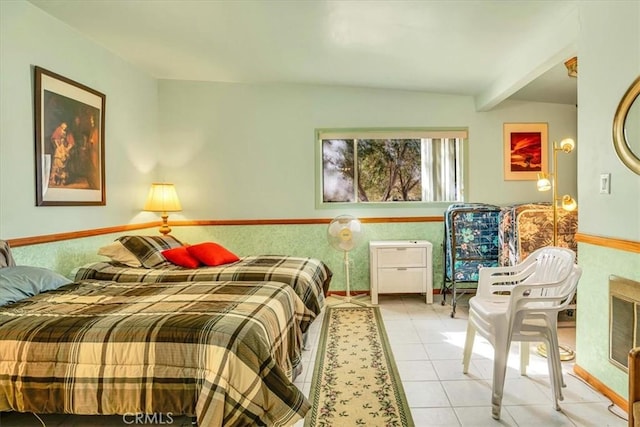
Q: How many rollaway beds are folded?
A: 2